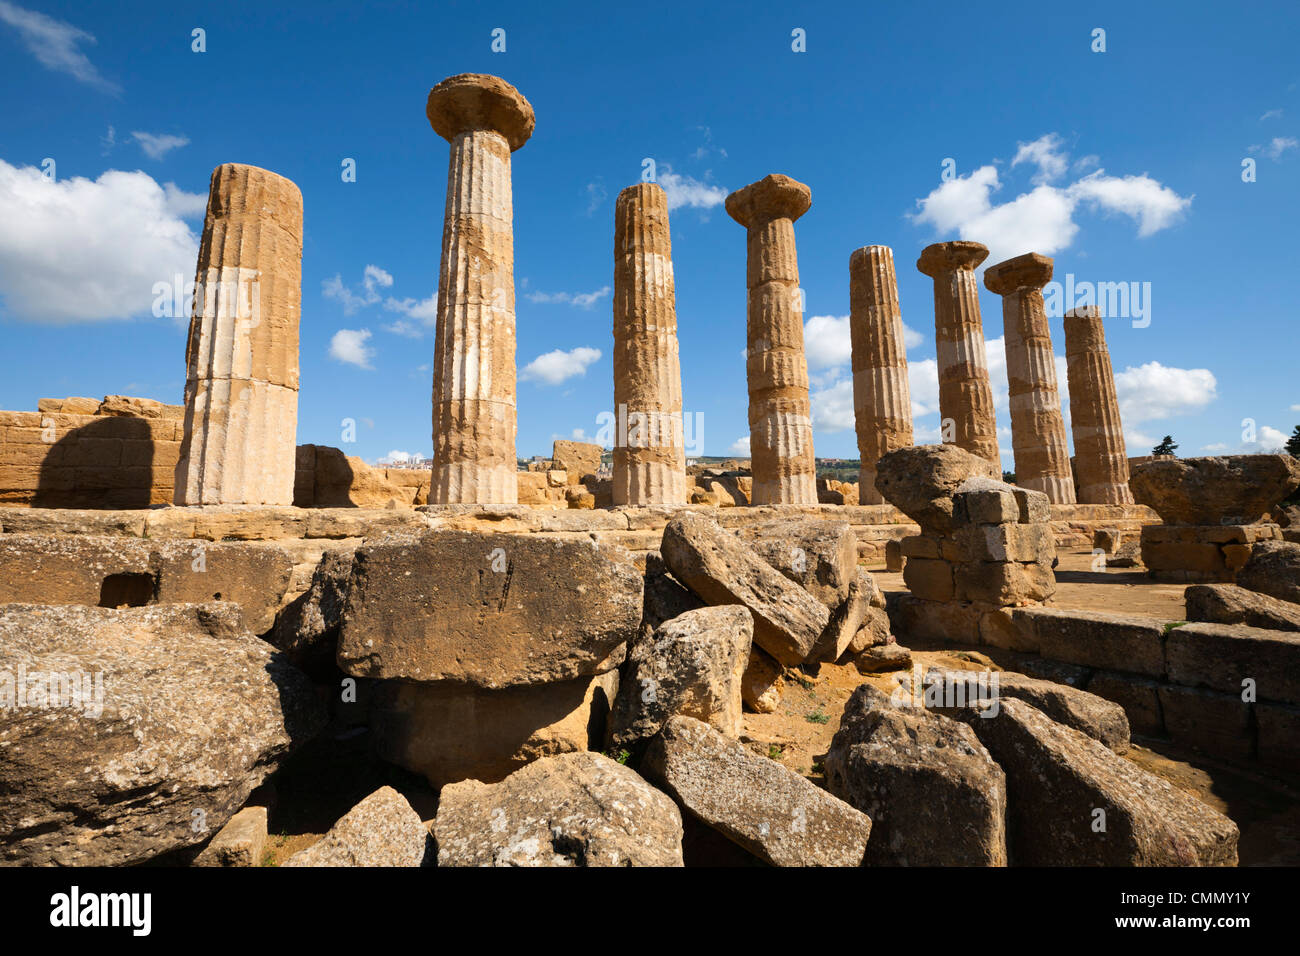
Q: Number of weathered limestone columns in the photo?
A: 8